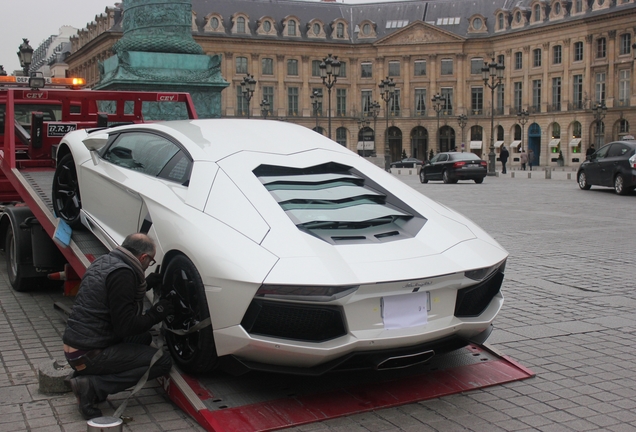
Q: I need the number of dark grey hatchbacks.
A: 1